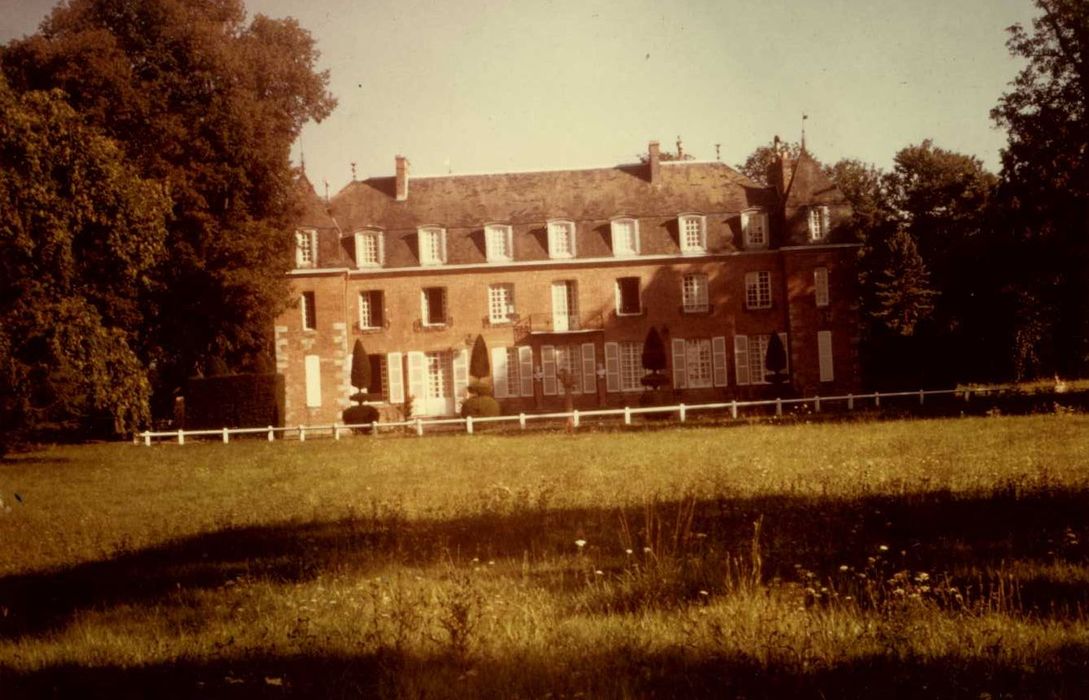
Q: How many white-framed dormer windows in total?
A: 9